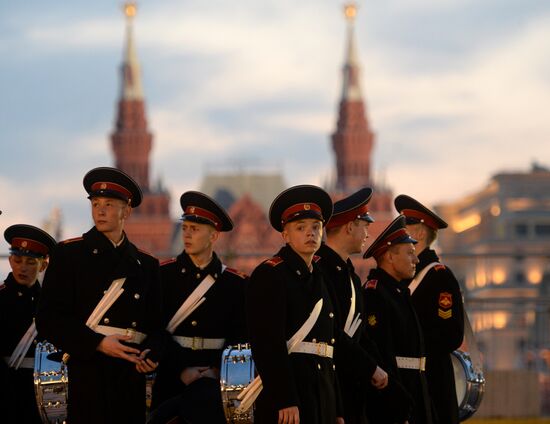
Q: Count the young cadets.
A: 7